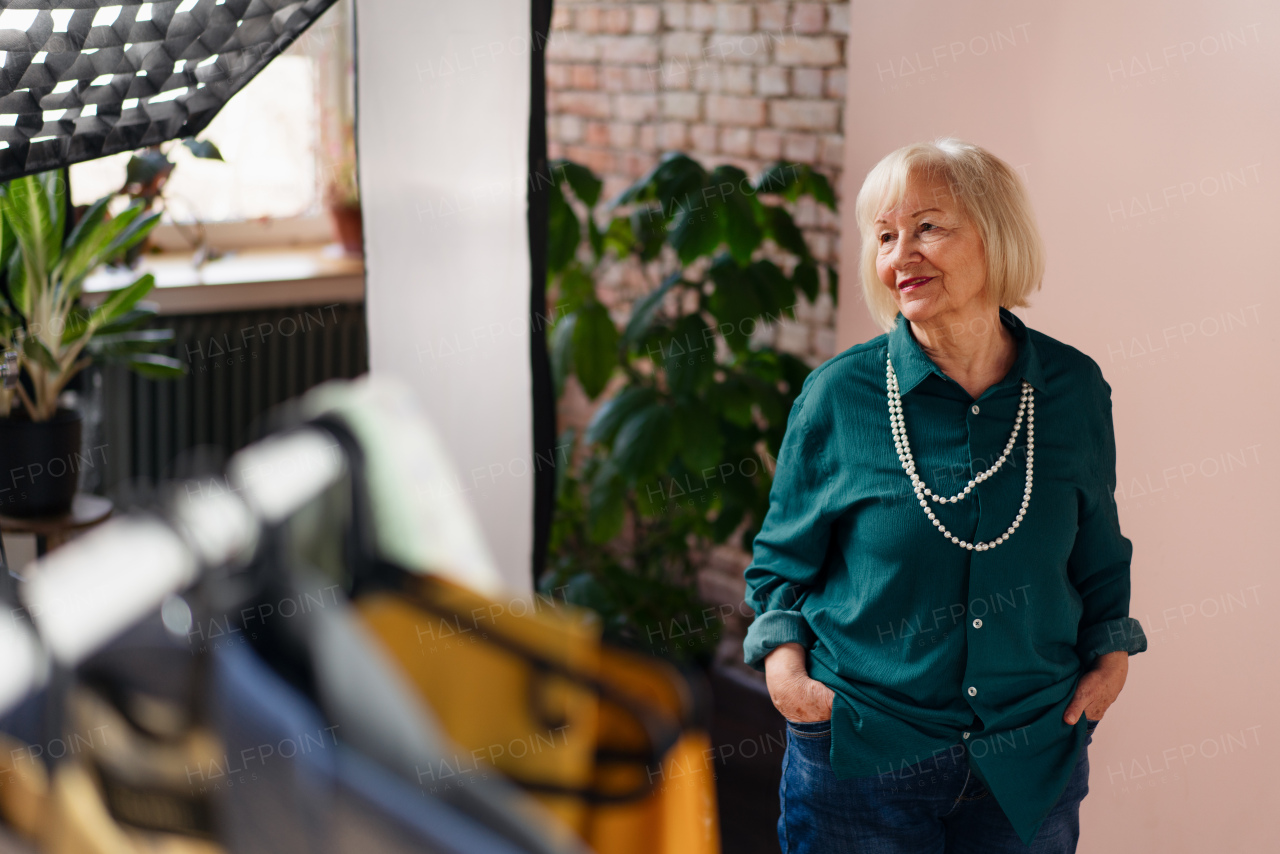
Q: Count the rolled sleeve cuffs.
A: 2